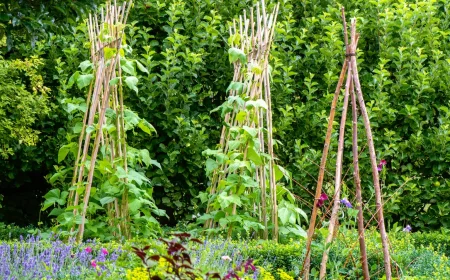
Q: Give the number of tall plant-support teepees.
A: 3